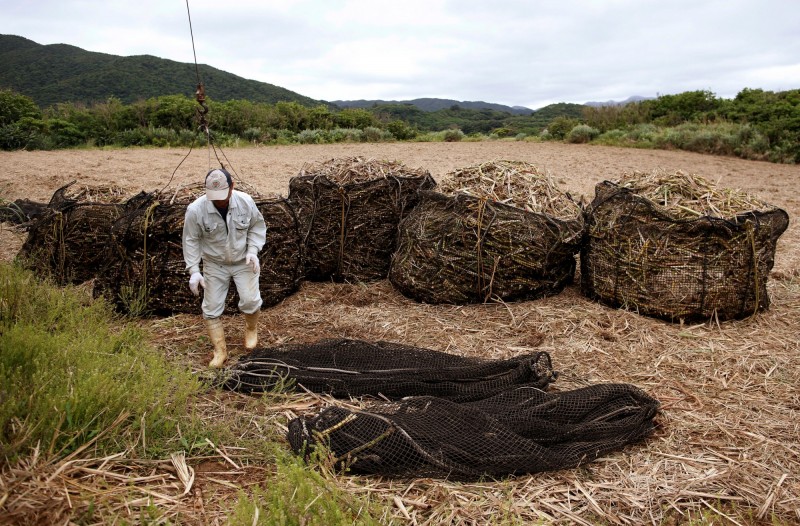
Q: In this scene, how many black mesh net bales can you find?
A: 5